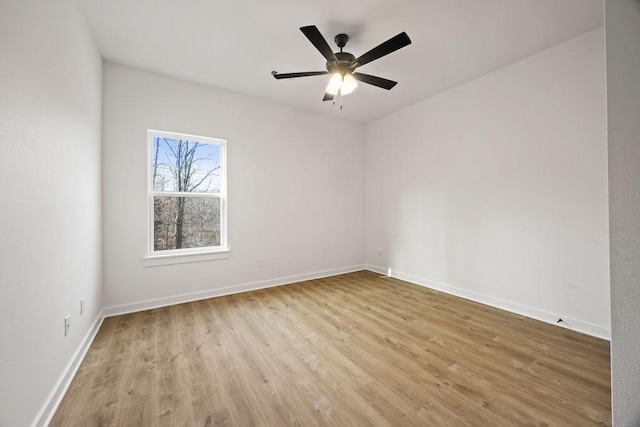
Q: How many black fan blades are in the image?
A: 5